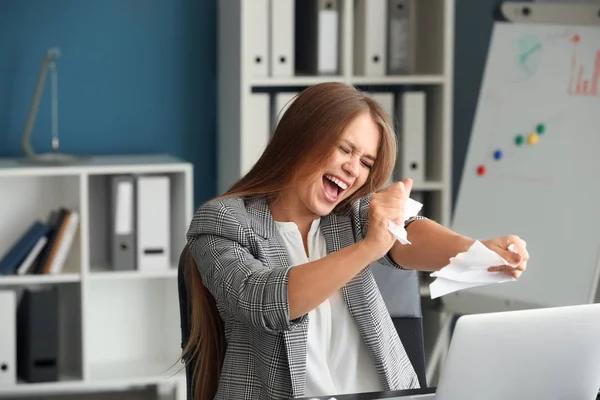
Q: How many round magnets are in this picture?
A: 5